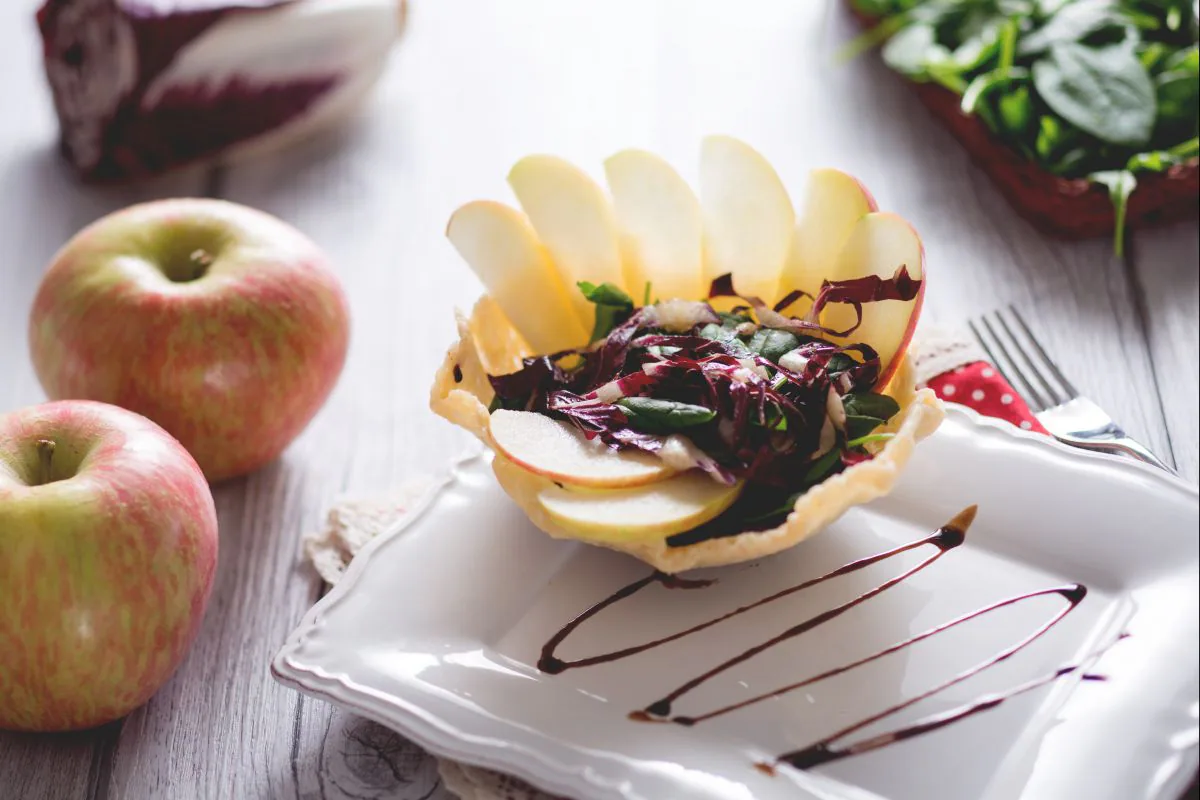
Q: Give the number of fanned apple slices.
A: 6